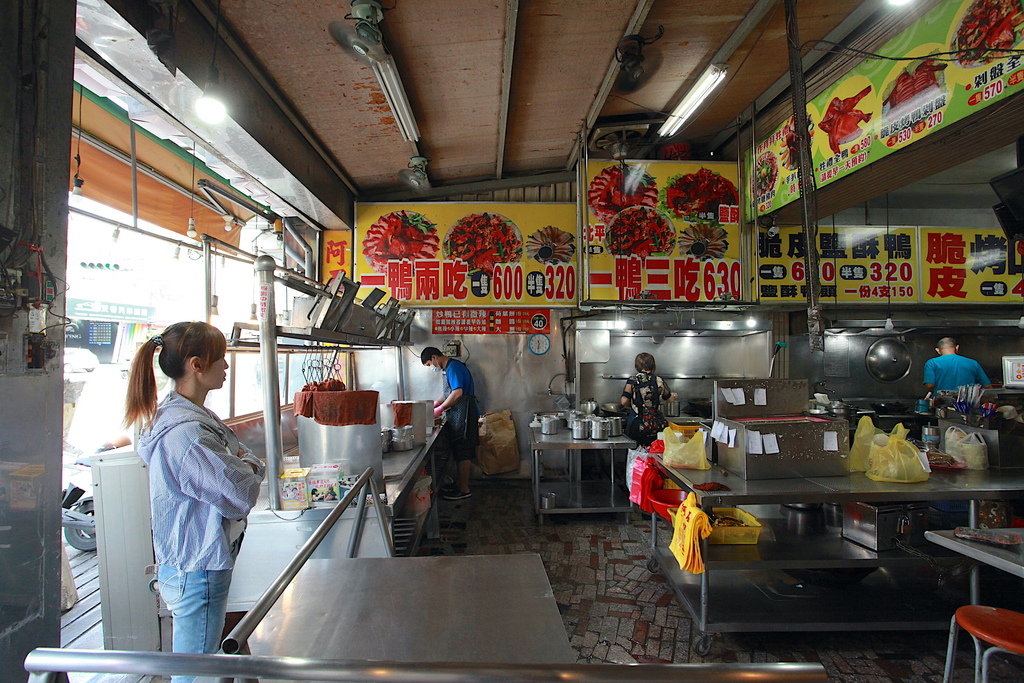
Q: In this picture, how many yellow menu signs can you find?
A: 4